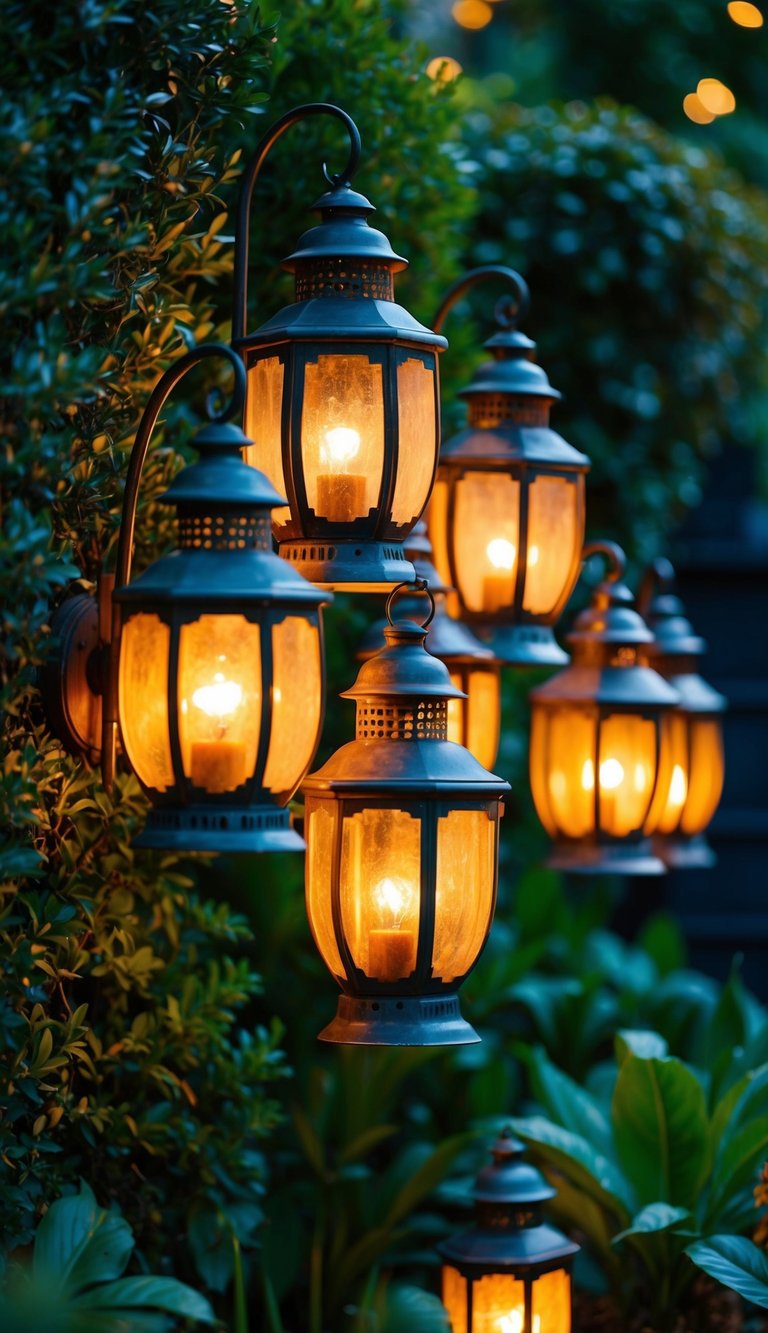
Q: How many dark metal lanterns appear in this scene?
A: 8